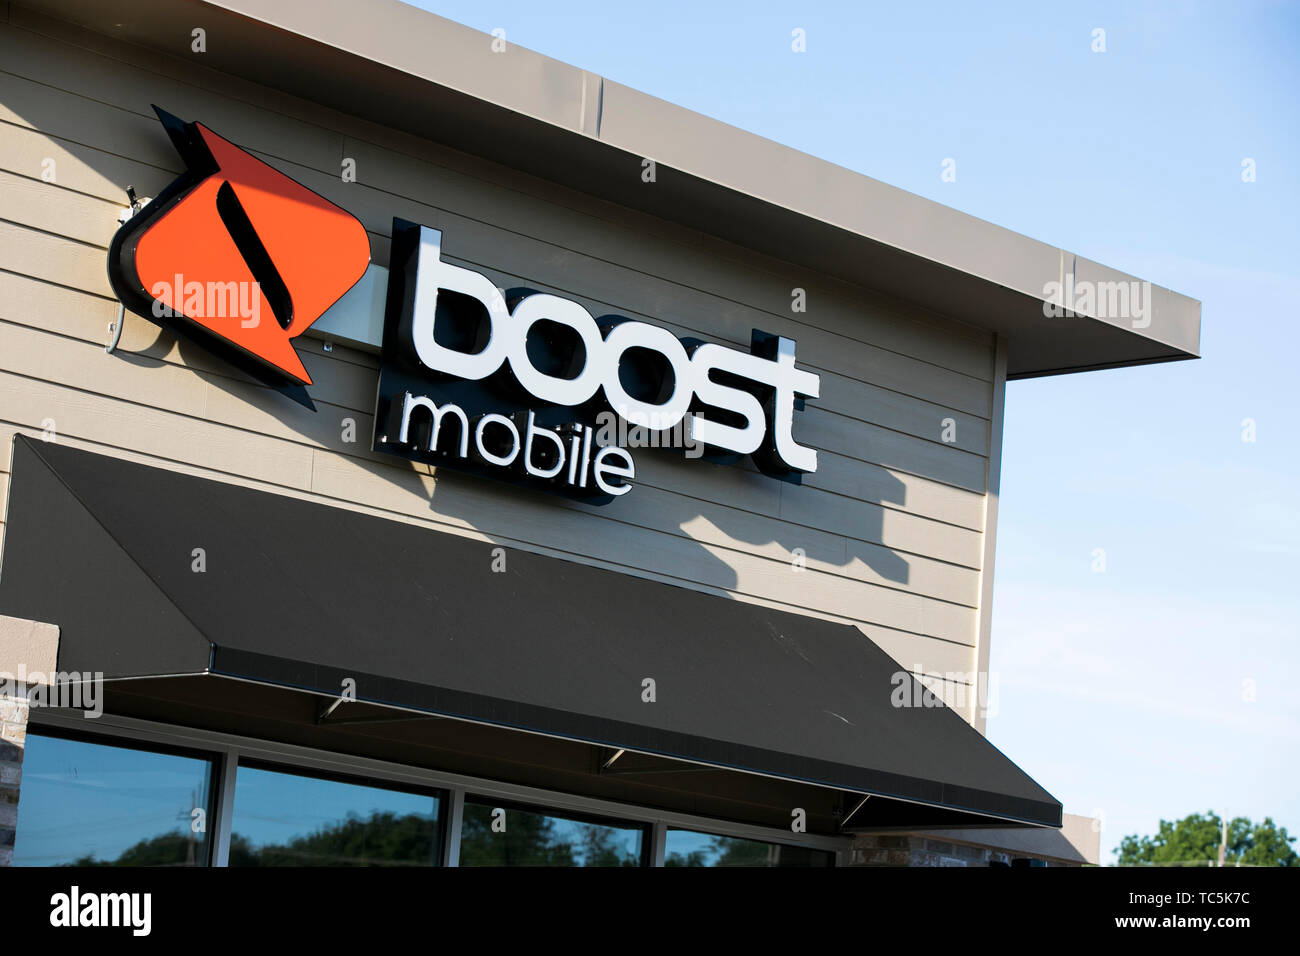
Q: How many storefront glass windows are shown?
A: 4